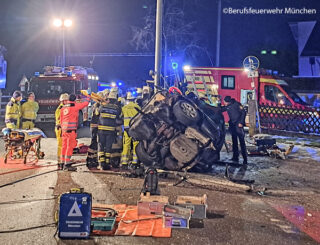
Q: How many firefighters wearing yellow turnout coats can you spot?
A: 4